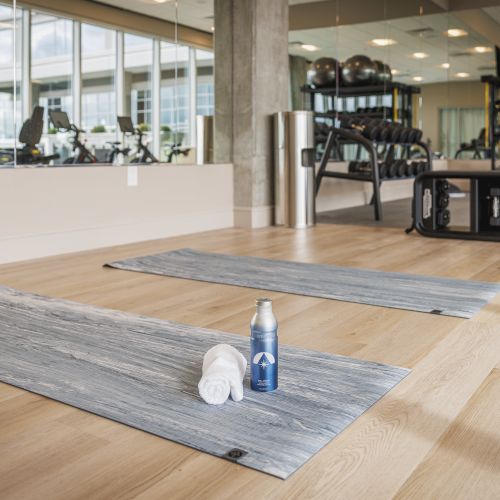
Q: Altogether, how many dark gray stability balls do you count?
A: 3